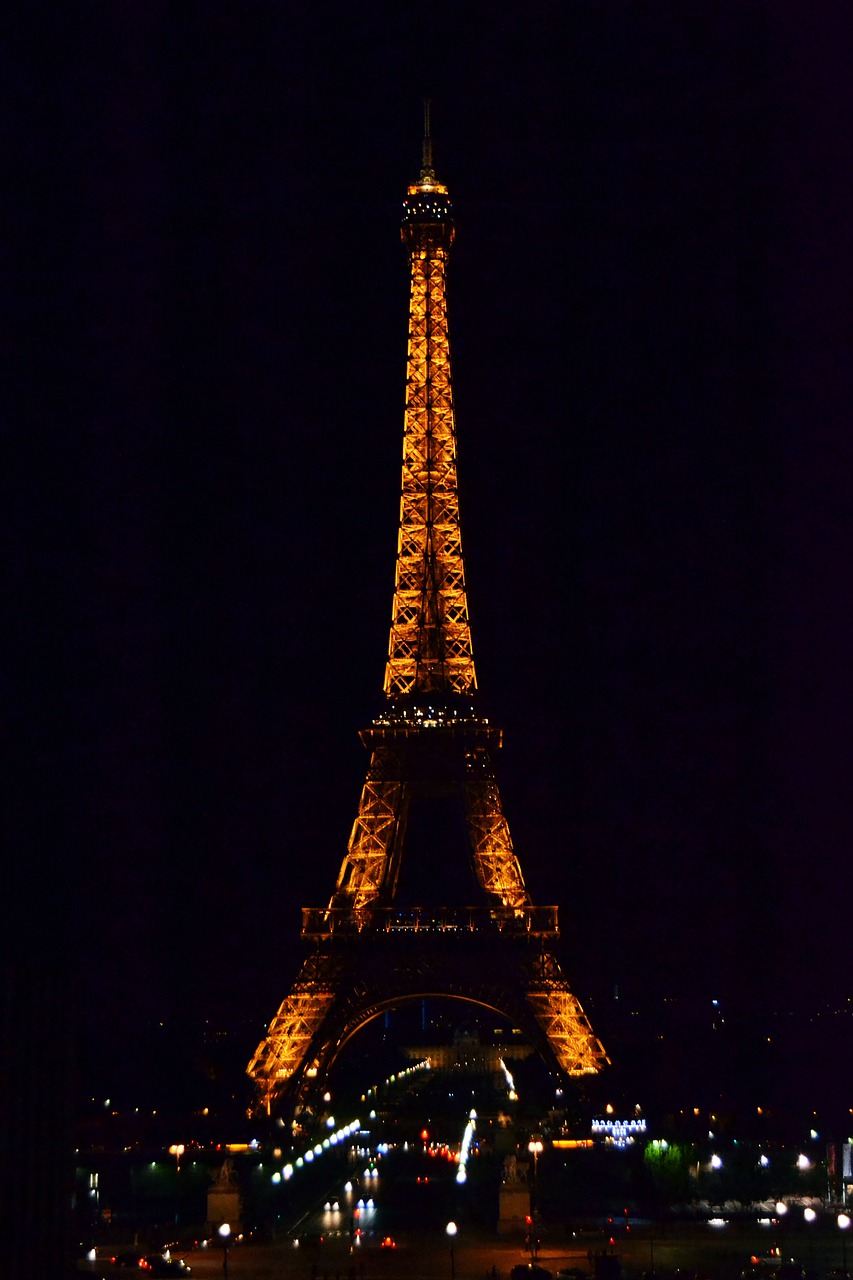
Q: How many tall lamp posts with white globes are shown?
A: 5